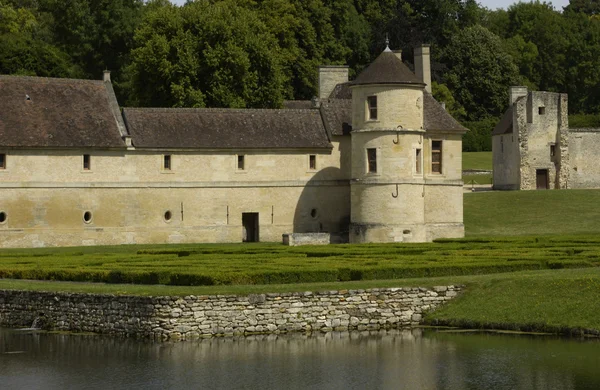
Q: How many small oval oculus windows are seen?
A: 4